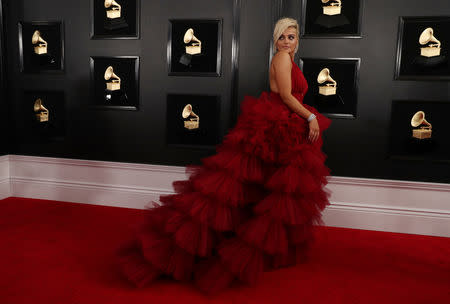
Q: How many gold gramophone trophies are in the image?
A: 10